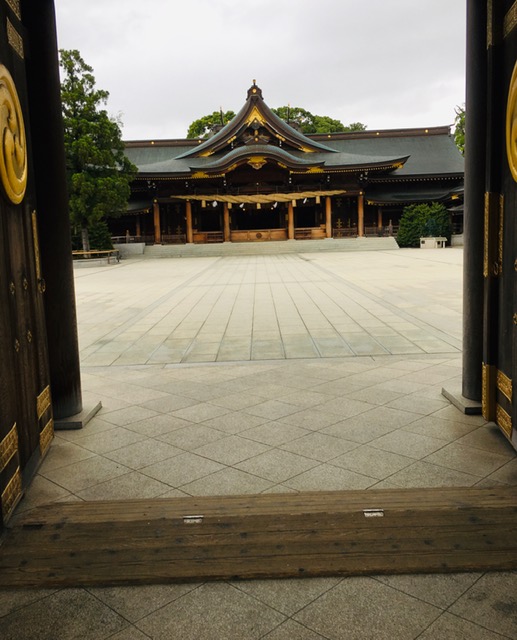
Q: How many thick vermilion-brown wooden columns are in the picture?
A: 6